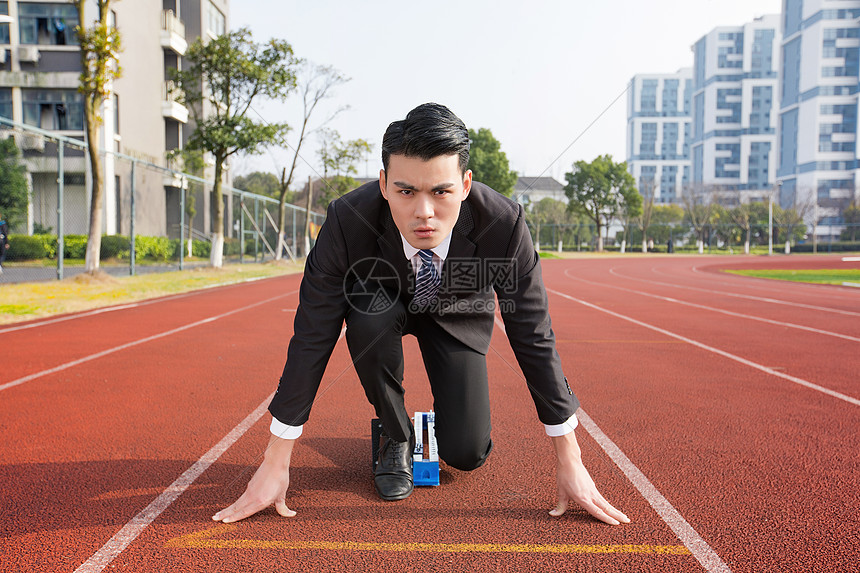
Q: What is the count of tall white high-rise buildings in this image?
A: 3